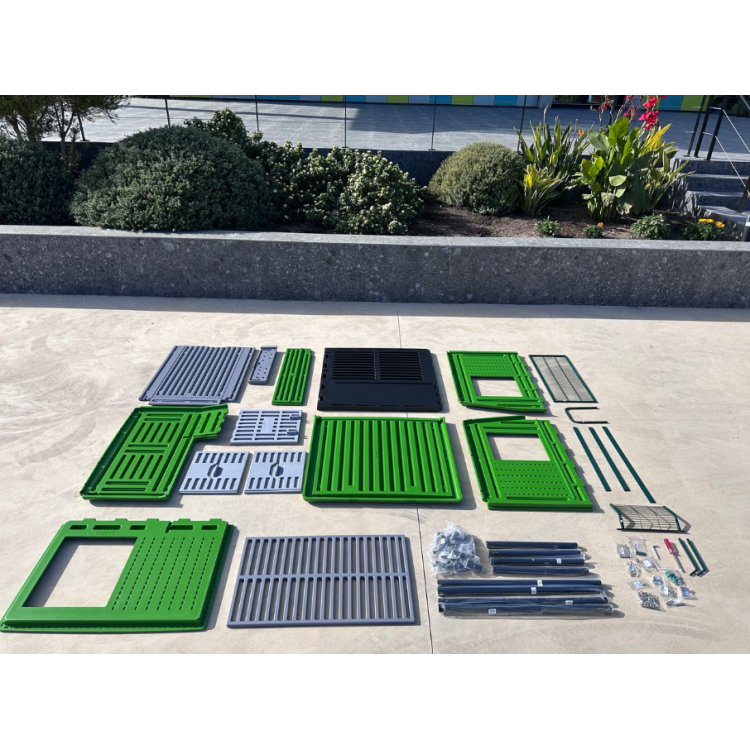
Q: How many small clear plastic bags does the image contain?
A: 11